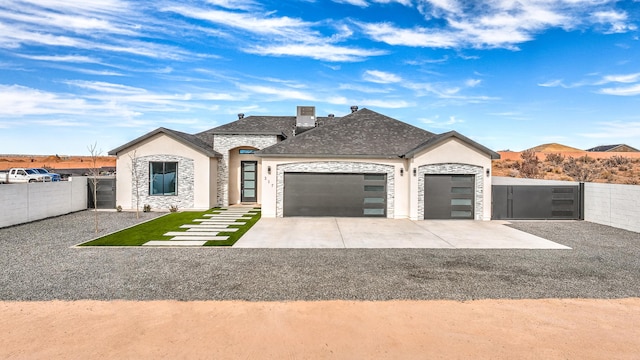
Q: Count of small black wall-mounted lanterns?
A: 4